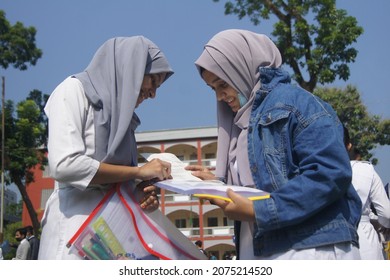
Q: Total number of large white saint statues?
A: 0